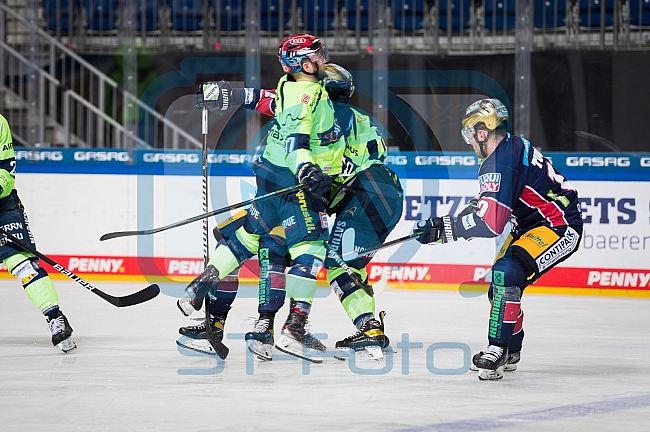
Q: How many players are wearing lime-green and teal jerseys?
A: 3